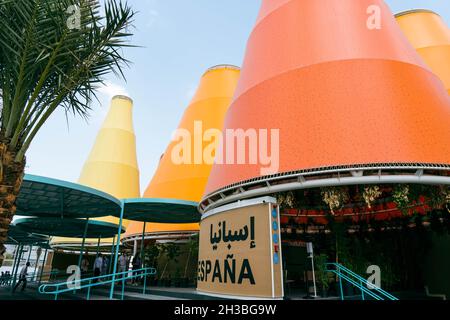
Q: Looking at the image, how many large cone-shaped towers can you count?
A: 4